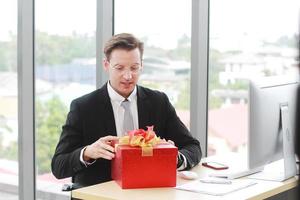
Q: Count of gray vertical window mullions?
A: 3